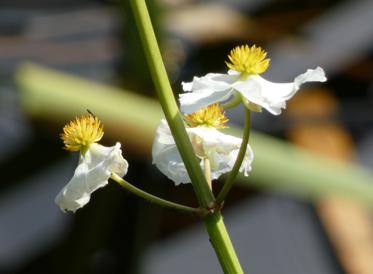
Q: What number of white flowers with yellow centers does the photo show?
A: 3